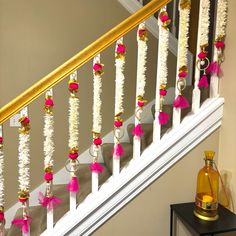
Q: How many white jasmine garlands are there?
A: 11